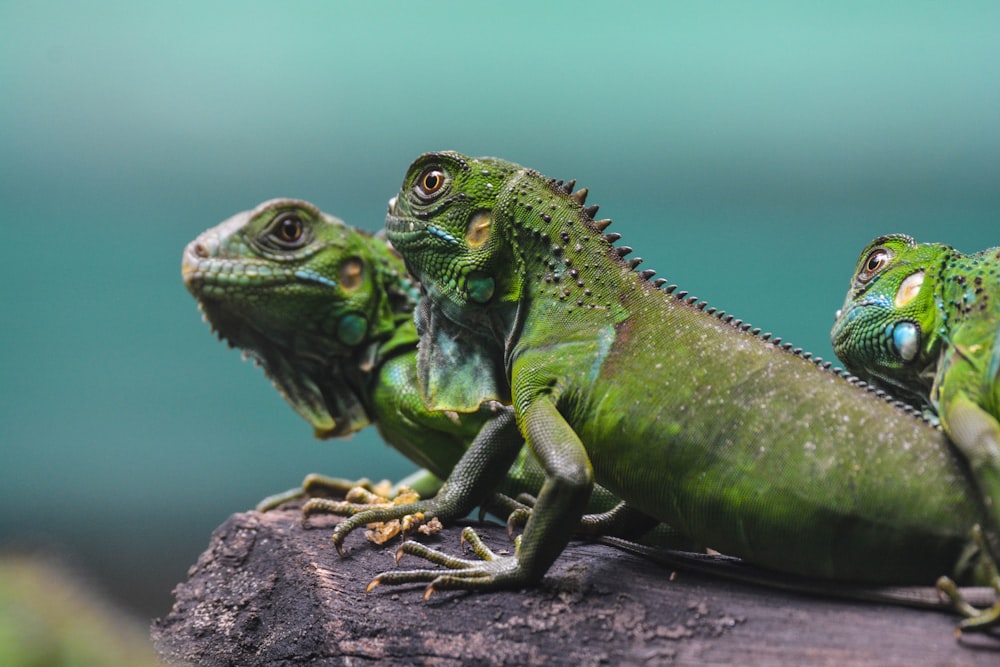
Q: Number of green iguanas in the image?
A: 3